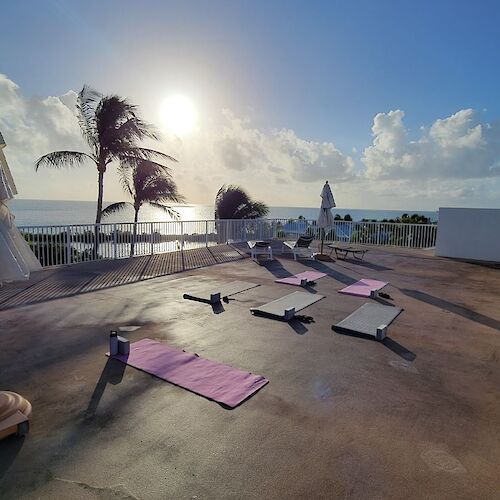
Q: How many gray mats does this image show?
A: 3